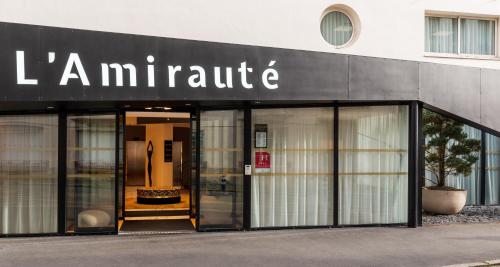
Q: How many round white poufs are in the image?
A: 1